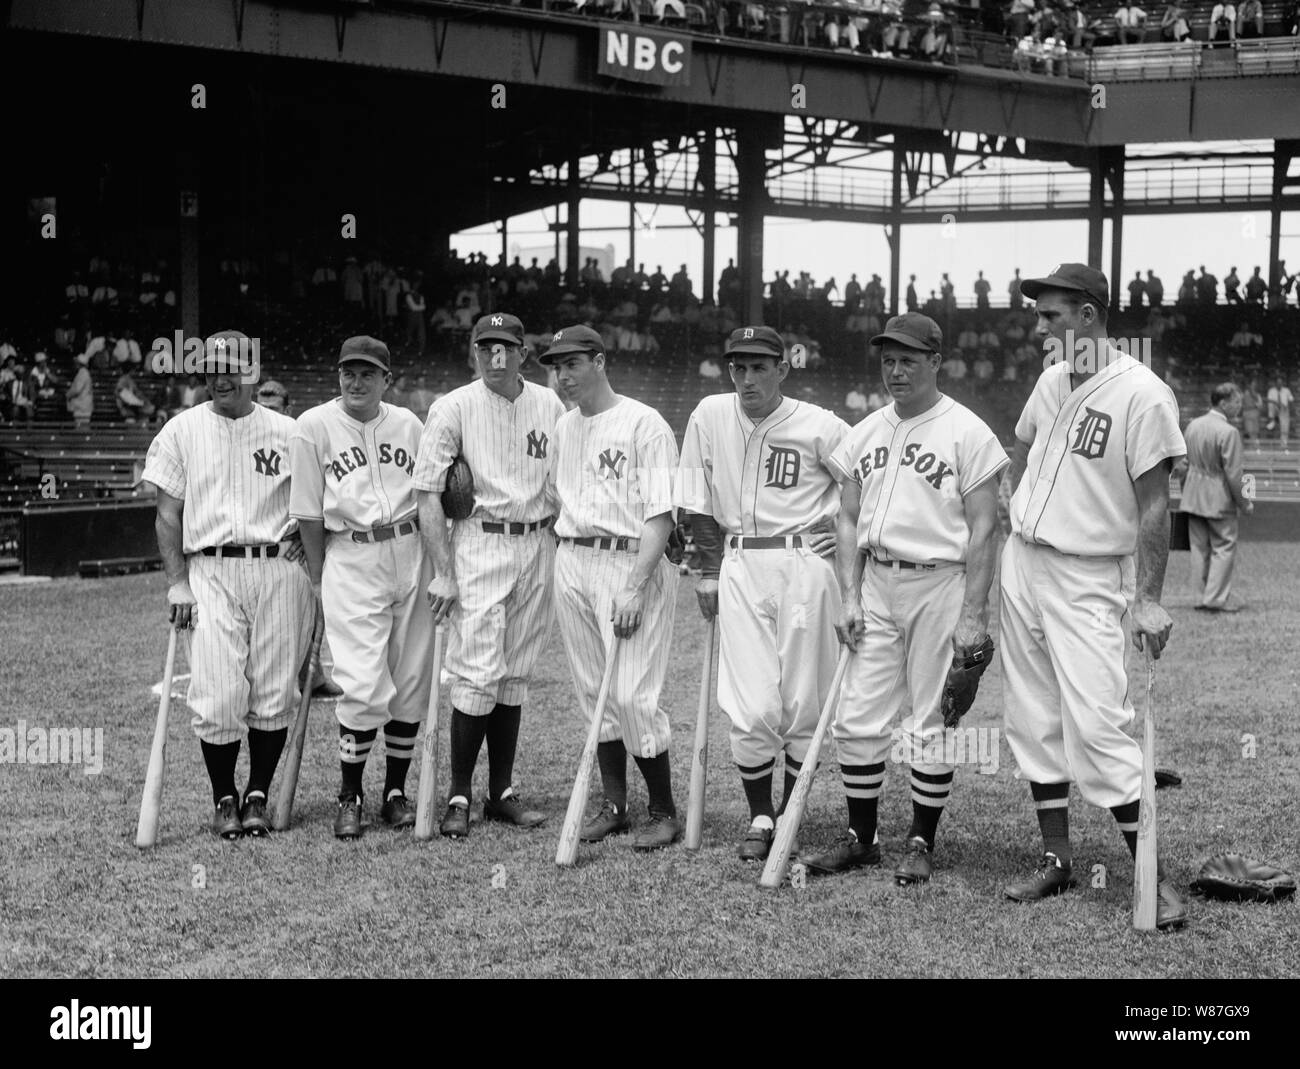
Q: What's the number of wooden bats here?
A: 7